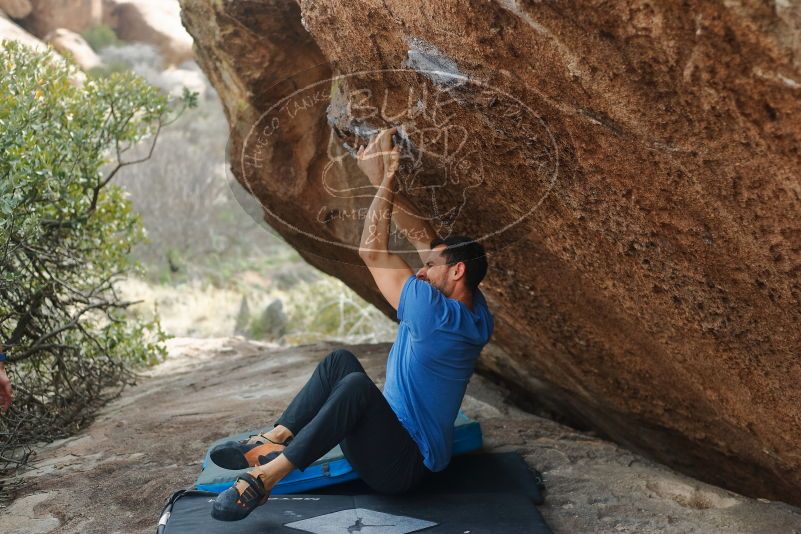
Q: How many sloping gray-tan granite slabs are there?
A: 1